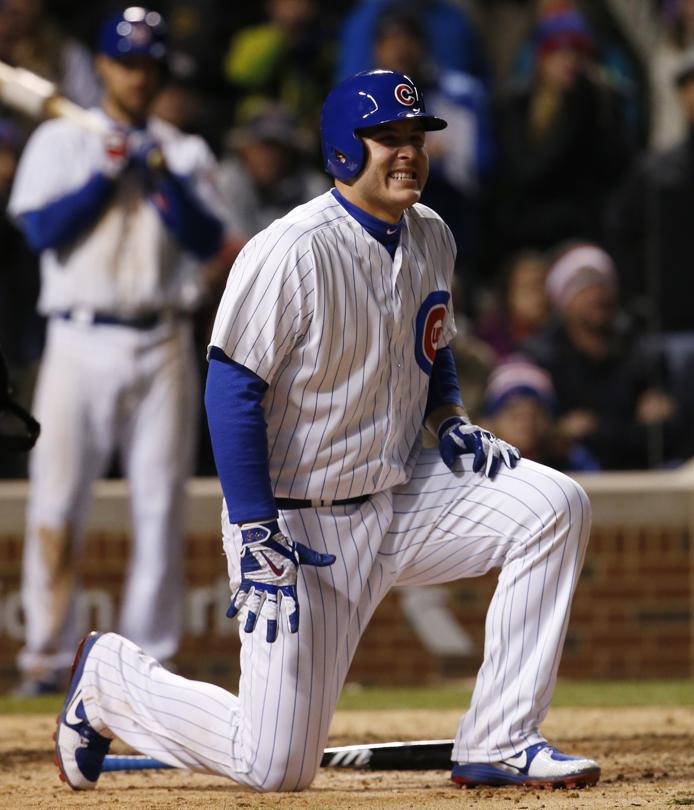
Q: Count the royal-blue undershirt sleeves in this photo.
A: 4